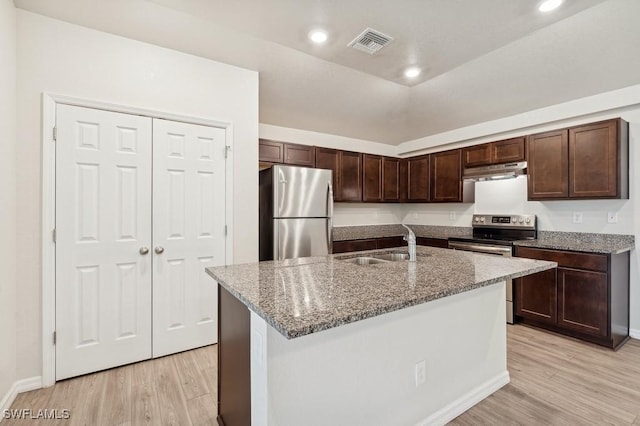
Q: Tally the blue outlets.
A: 0